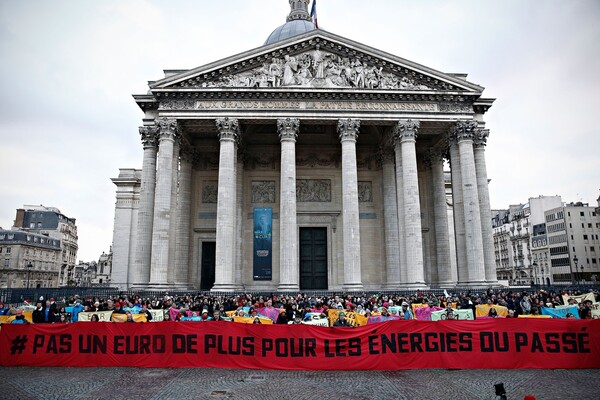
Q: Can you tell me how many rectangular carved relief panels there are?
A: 4